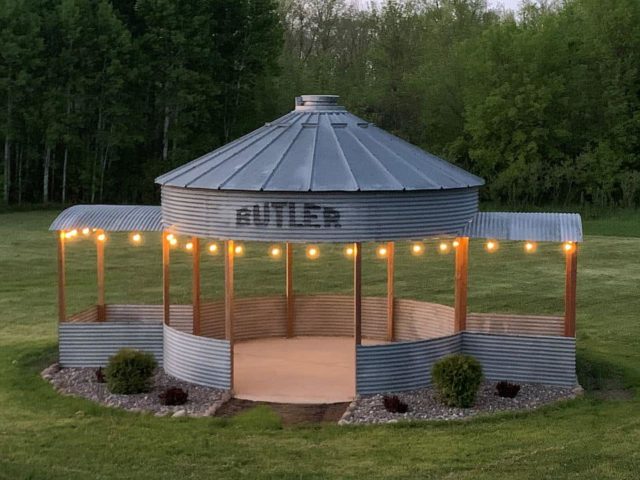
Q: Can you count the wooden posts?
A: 10